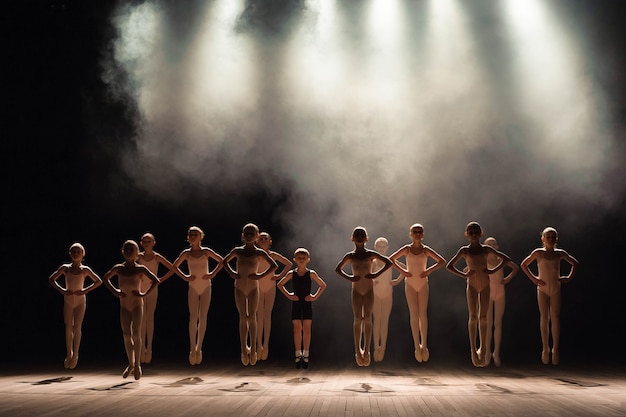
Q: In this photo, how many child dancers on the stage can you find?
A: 13